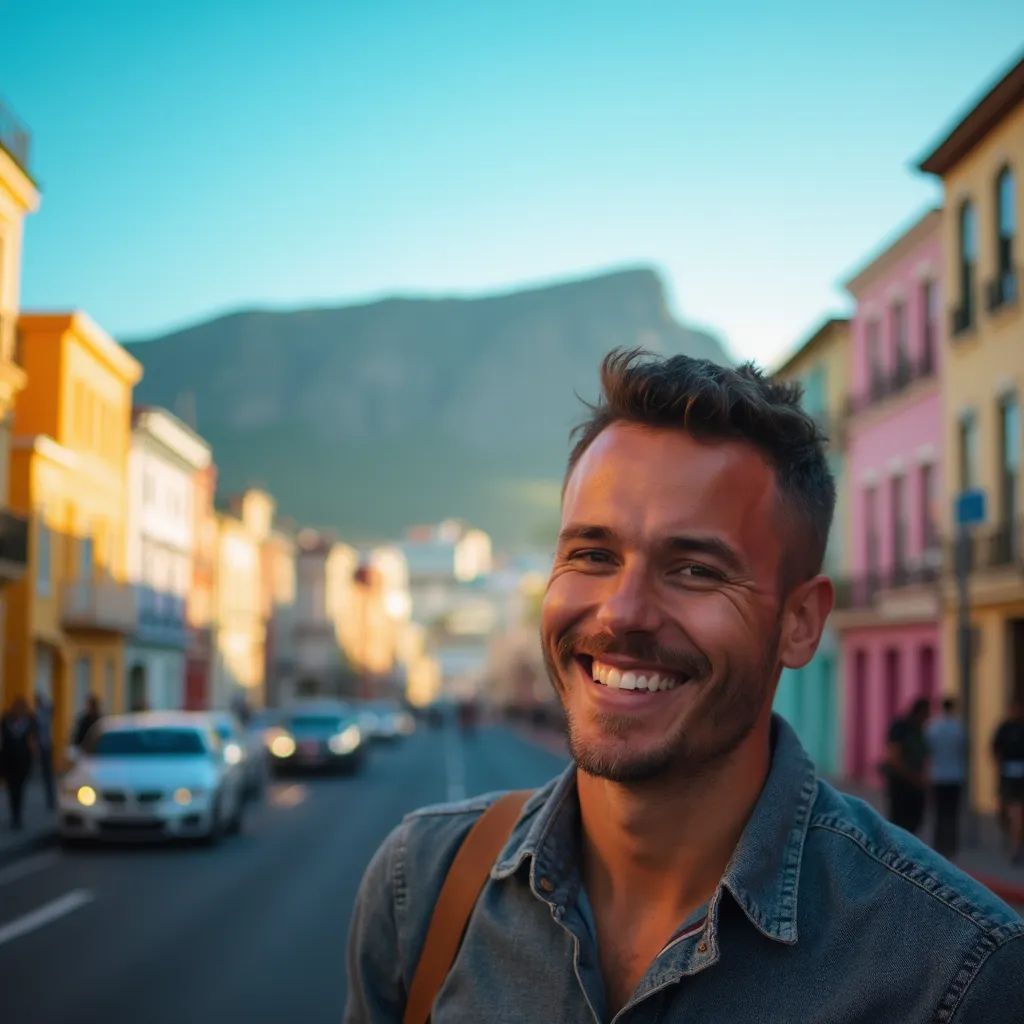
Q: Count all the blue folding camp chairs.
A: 0